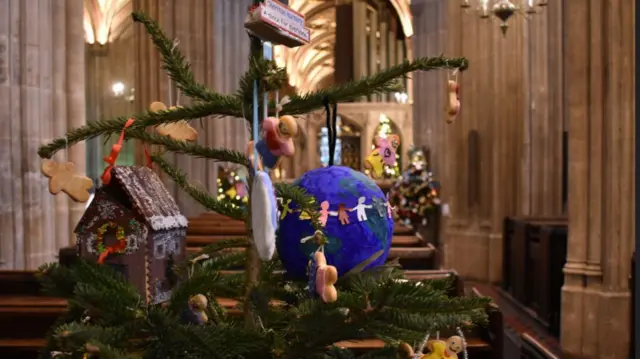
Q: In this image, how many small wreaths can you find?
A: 1